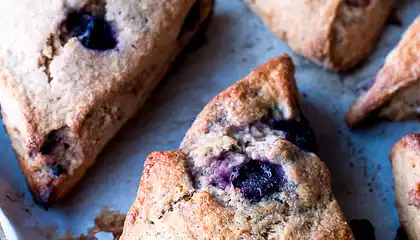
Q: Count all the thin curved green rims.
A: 0